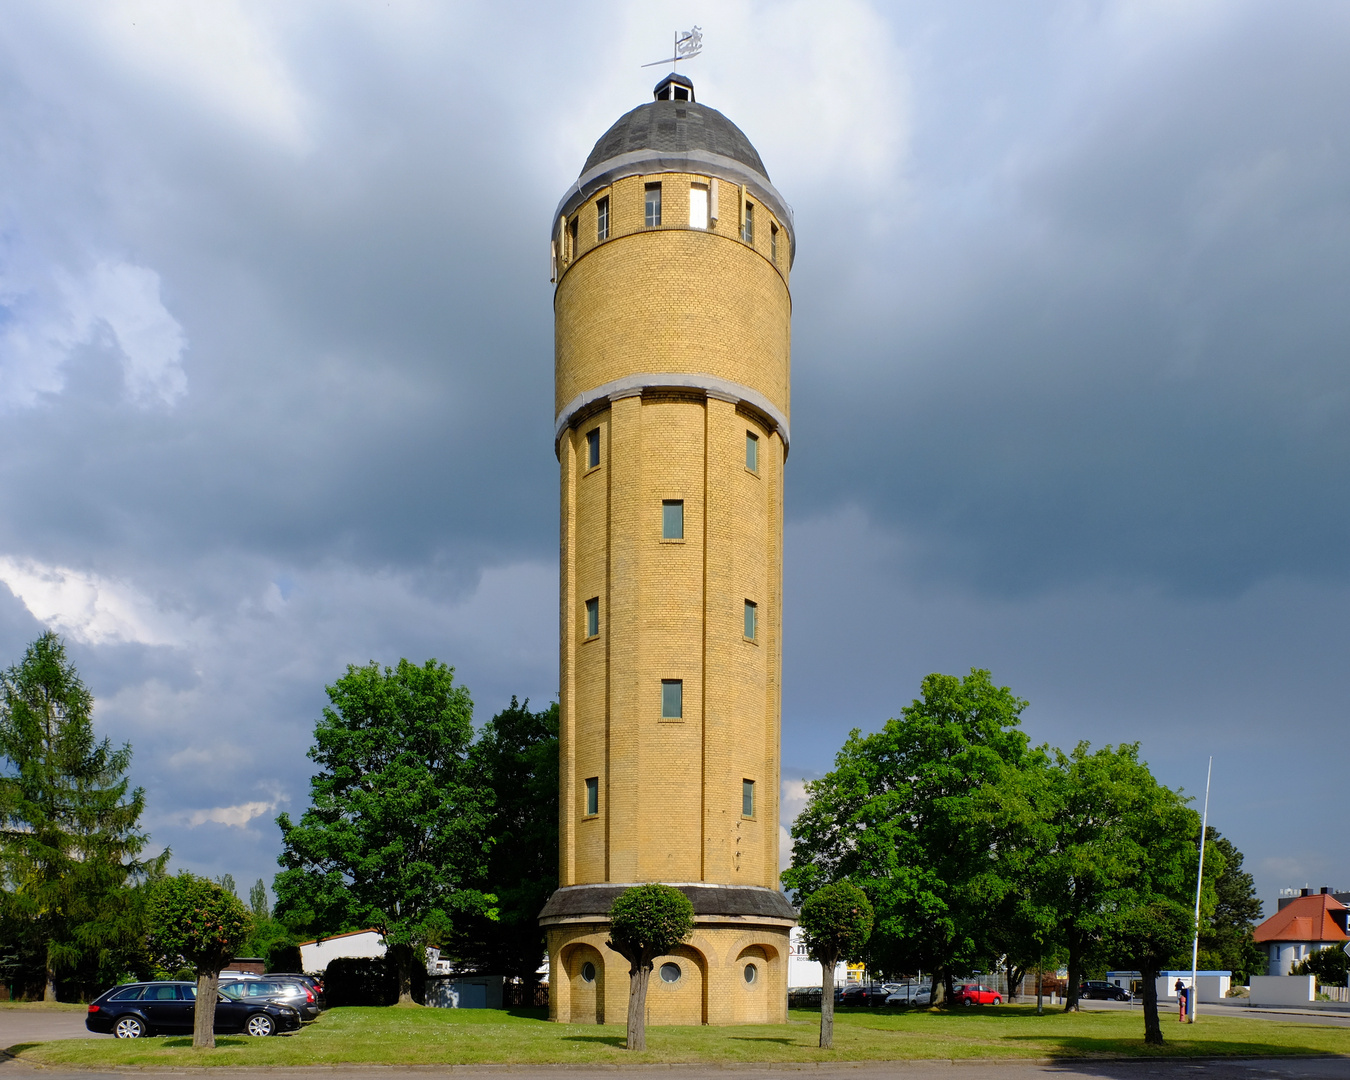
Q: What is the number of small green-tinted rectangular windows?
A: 8